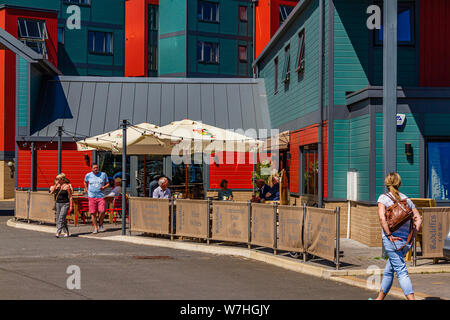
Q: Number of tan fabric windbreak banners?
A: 9